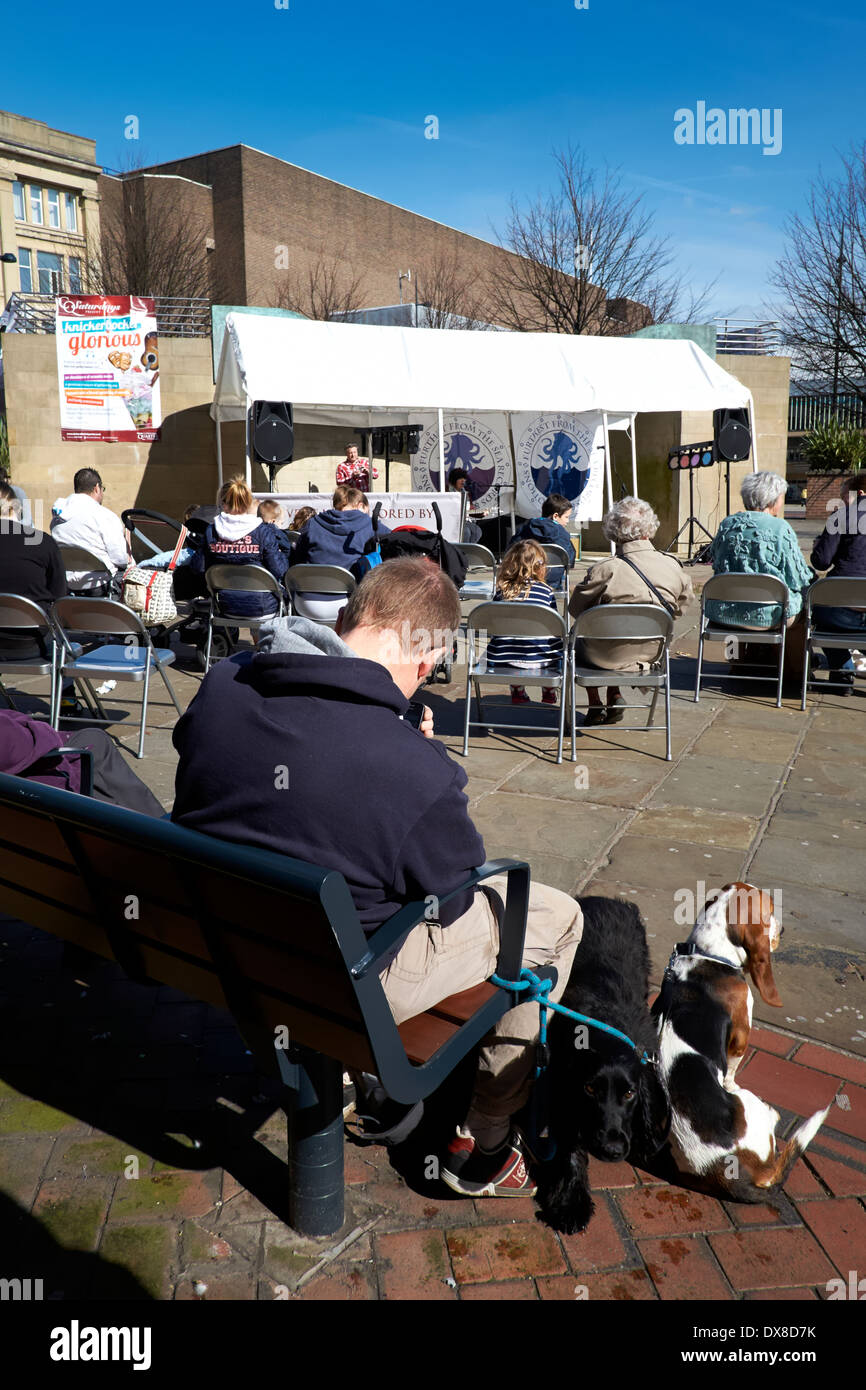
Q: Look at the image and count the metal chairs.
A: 11